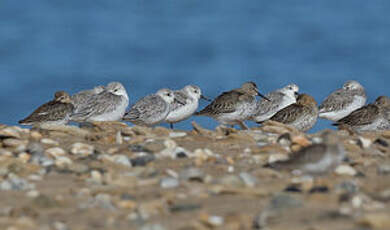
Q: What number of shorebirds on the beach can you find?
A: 11